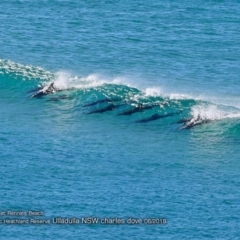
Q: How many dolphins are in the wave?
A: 9